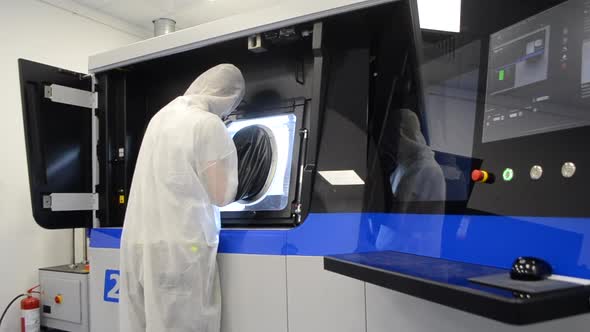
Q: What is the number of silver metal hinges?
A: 2